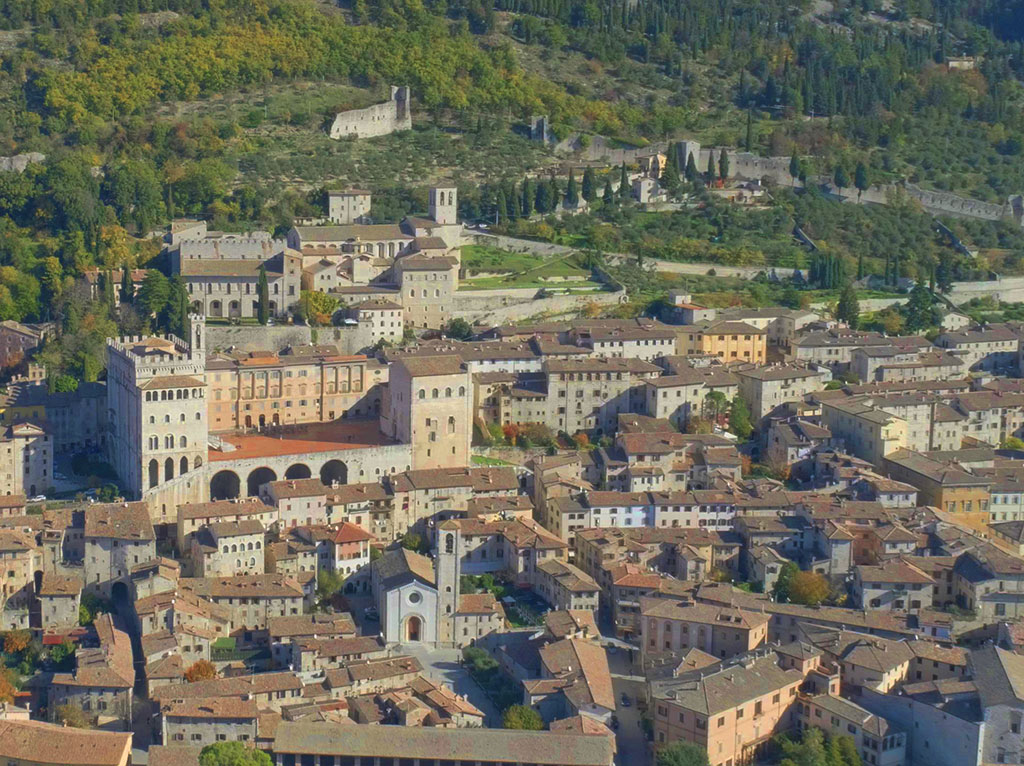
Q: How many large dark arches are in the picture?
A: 4